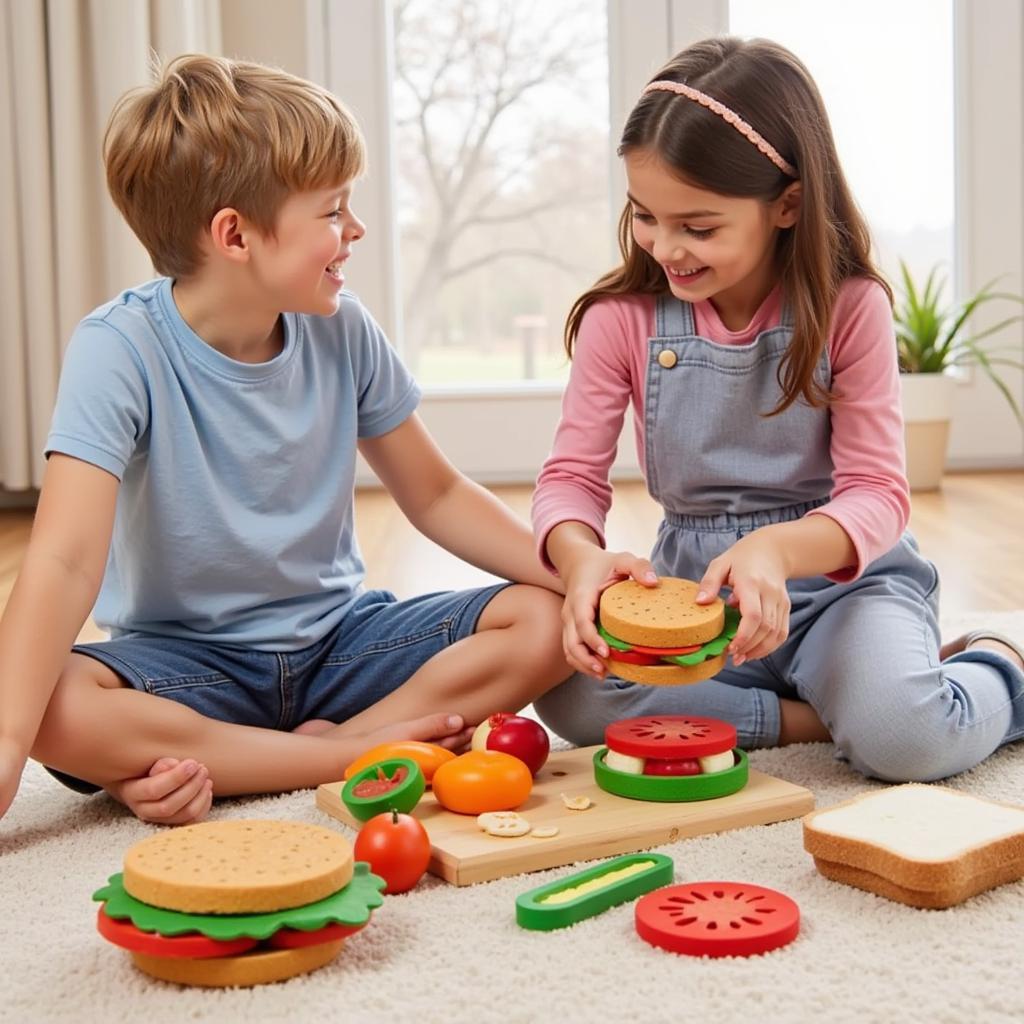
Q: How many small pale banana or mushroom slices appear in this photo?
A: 3